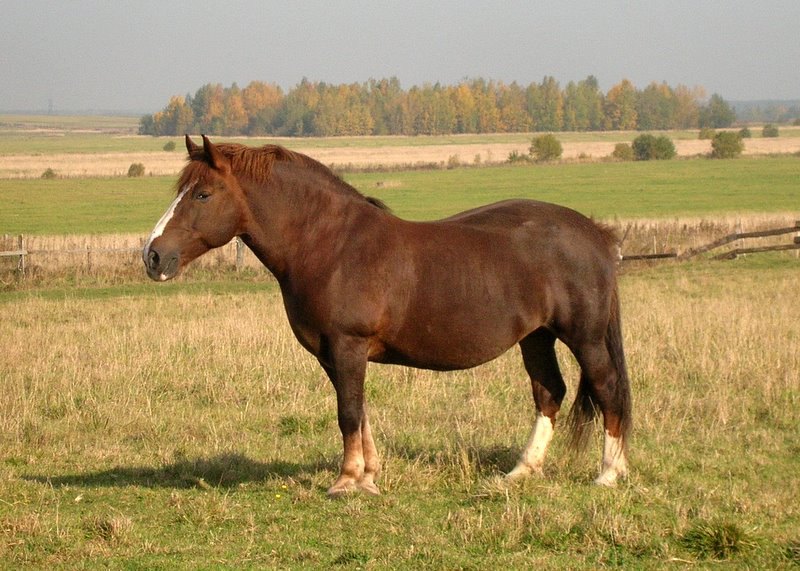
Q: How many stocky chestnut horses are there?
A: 1